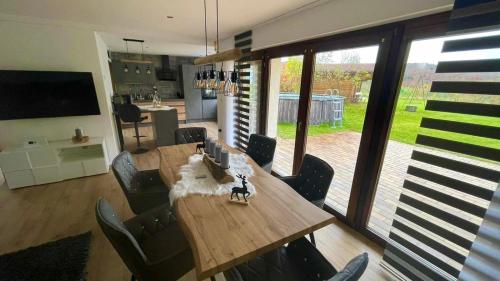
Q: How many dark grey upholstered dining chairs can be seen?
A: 6